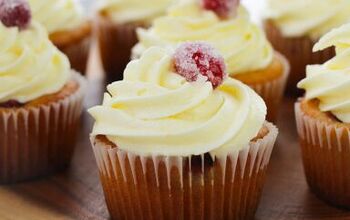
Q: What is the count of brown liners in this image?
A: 7